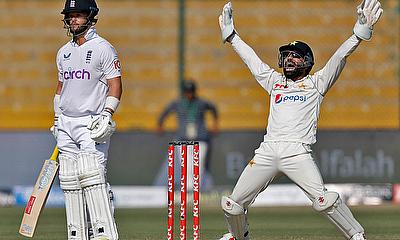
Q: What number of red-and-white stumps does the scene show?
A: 3